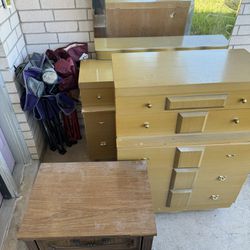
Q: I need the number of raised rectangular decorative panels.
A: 5